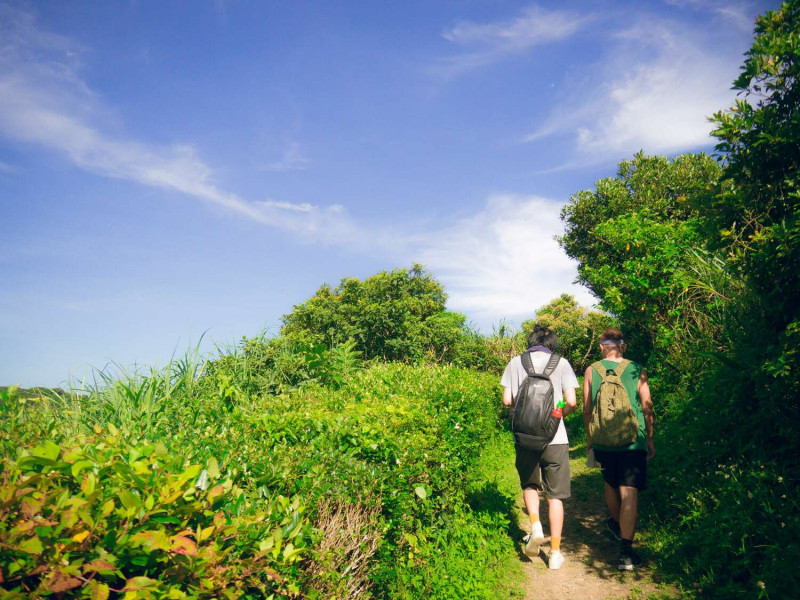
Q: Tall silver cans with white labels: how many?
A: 0